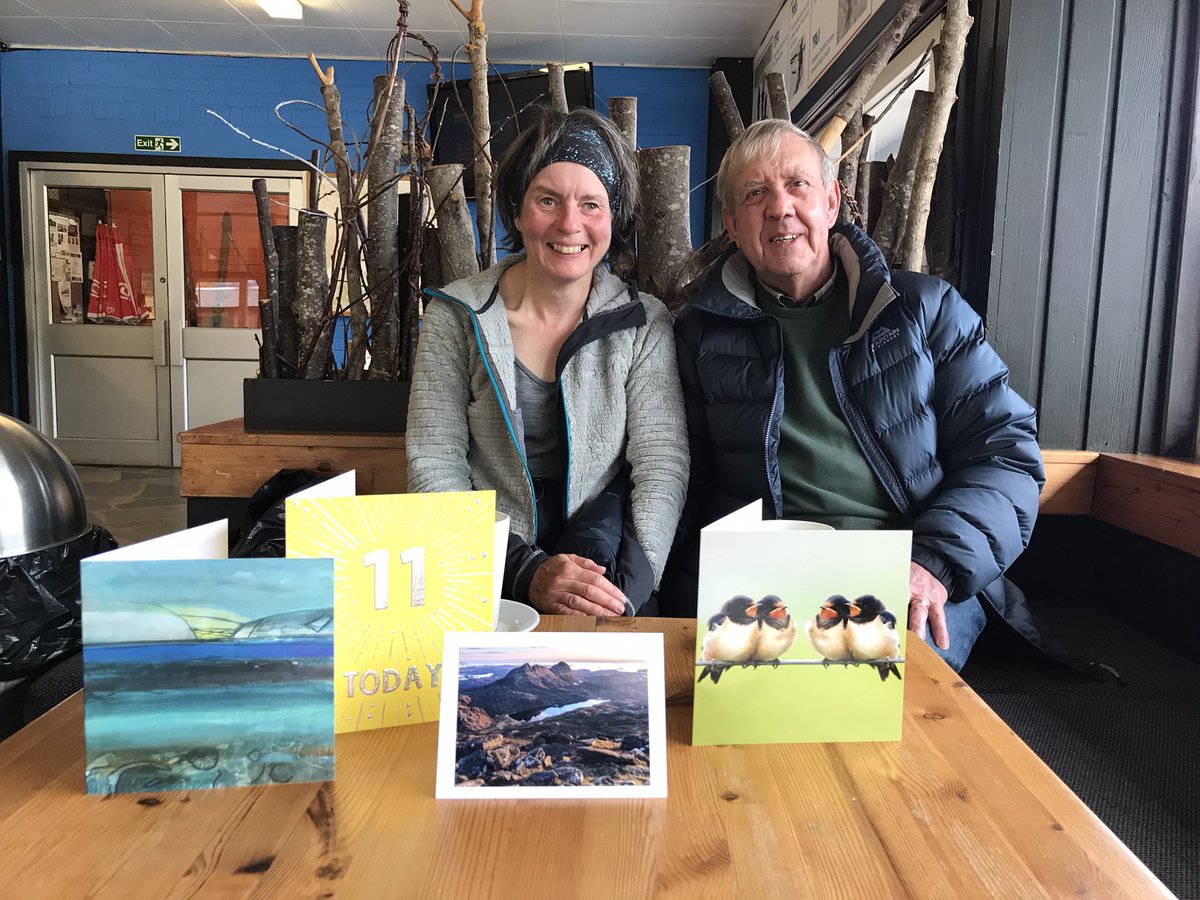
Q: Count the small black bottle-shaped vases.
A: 0